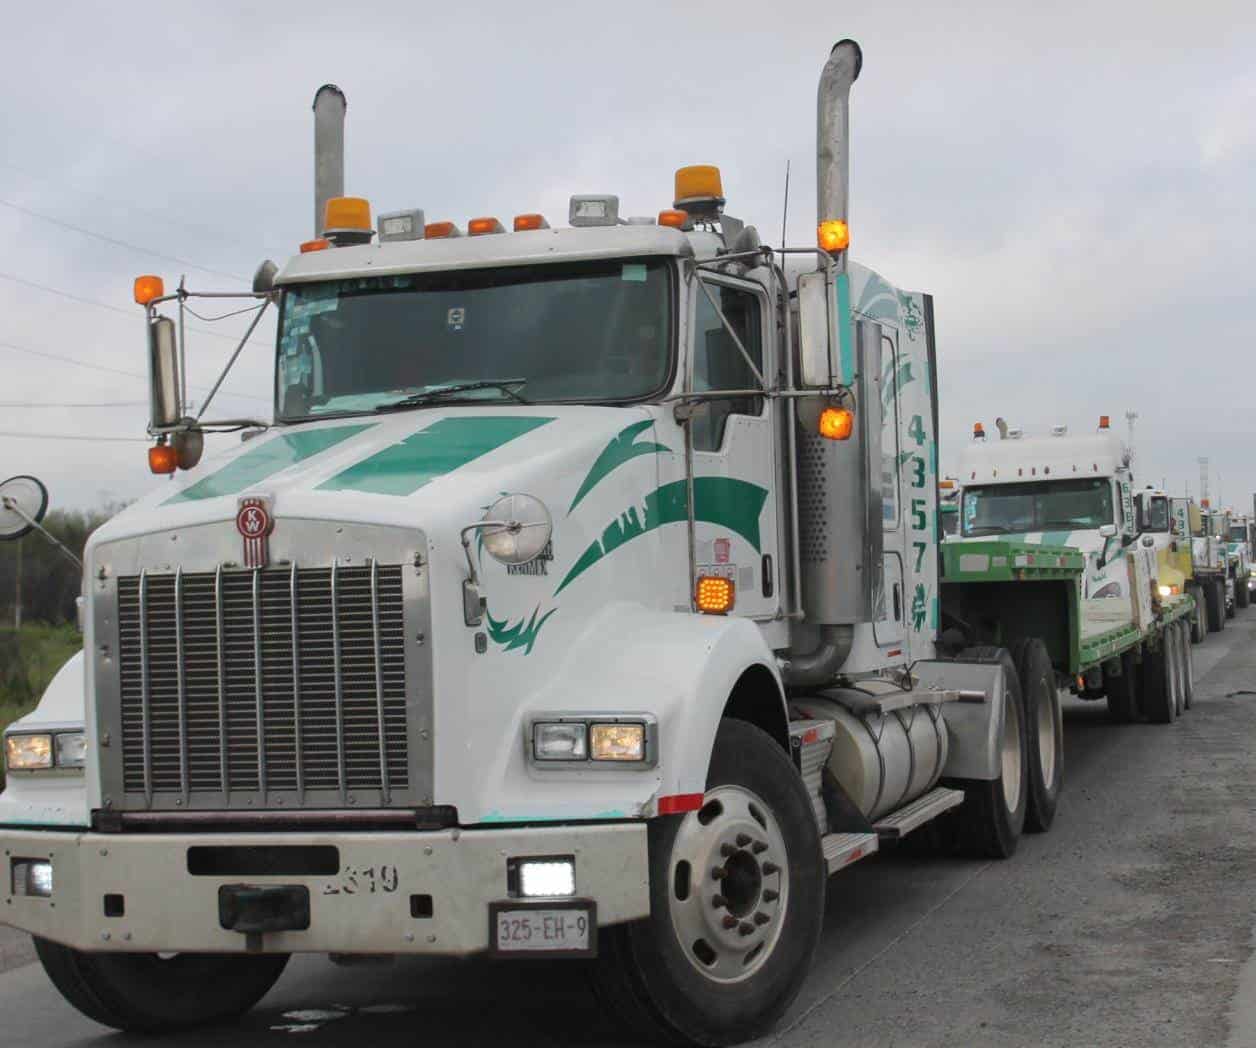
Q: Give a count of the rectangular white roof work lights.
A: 2